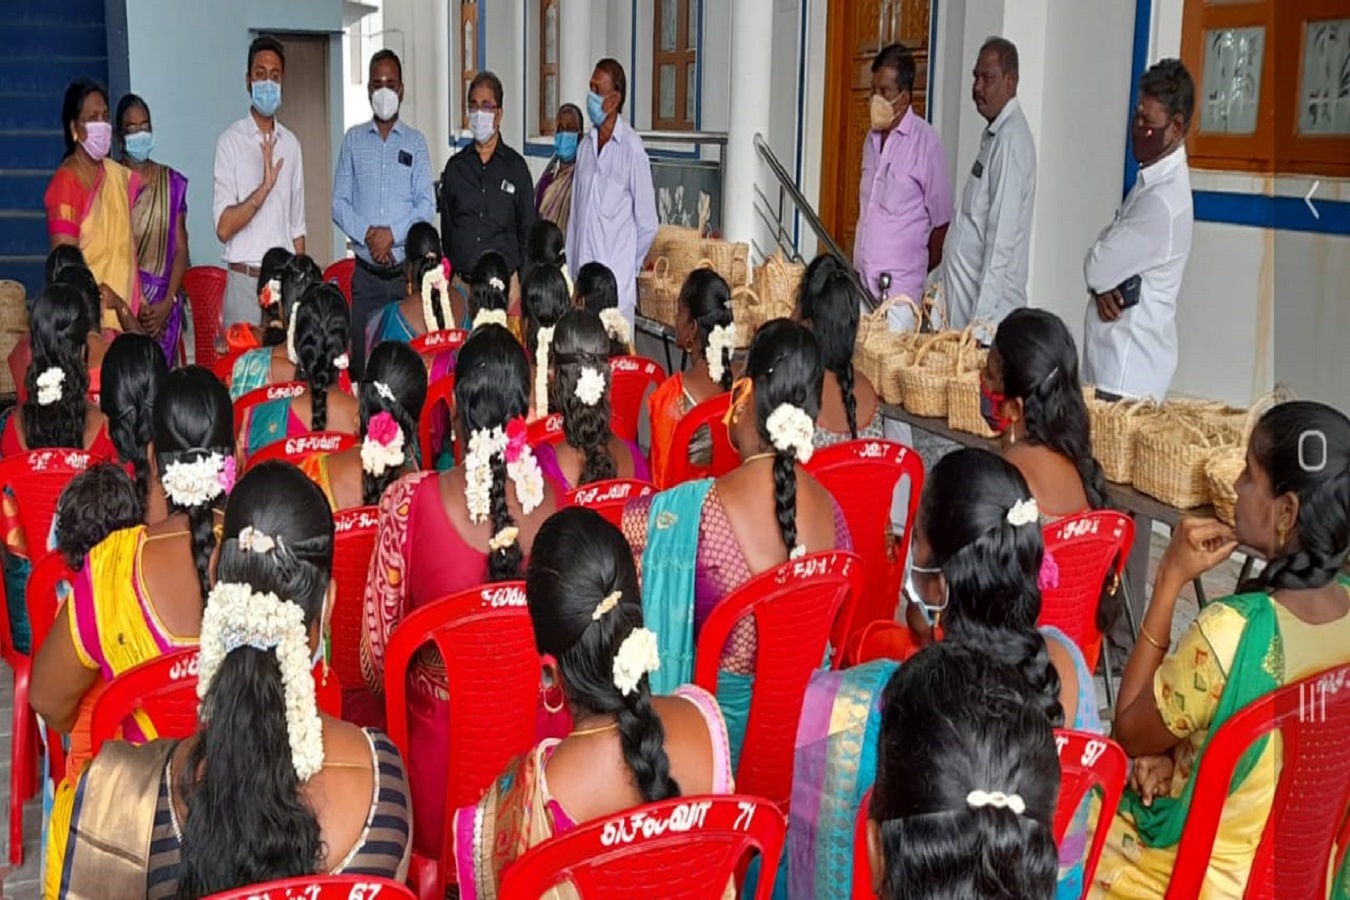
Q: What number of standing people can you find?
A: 10